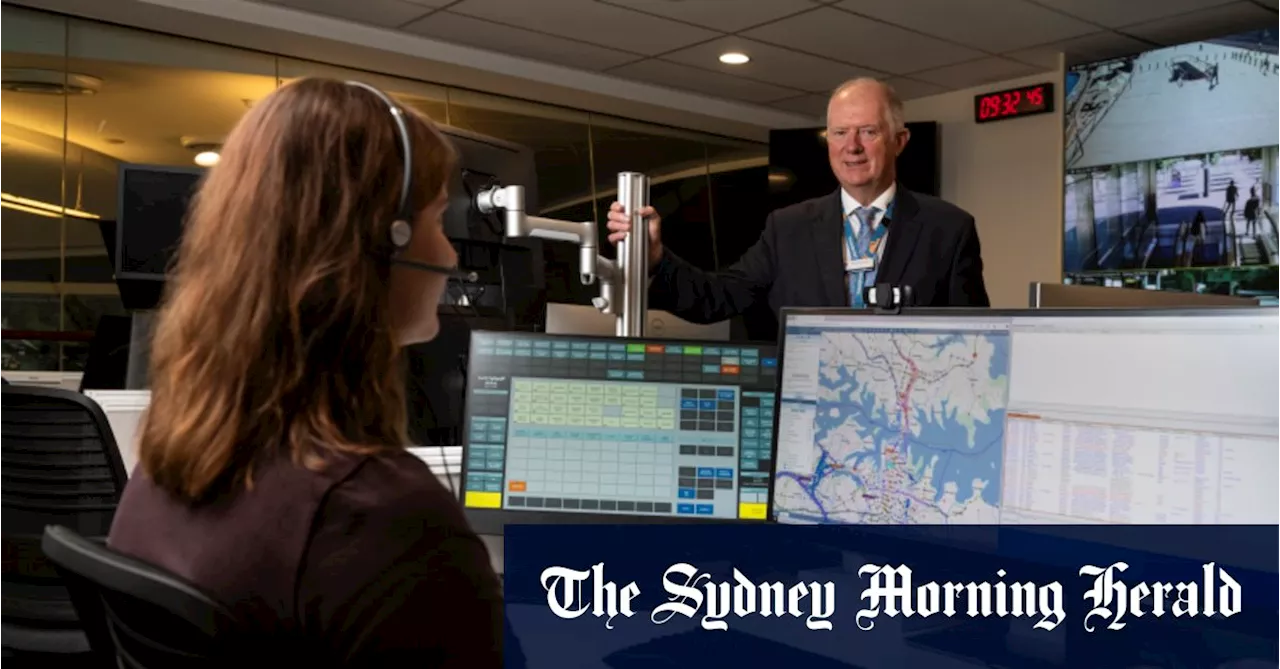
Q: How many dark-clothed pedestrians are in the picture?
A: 3